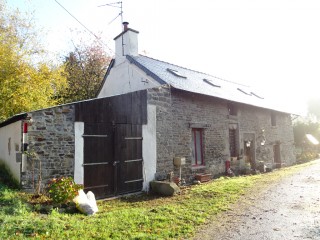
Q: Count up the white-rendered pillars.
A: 2